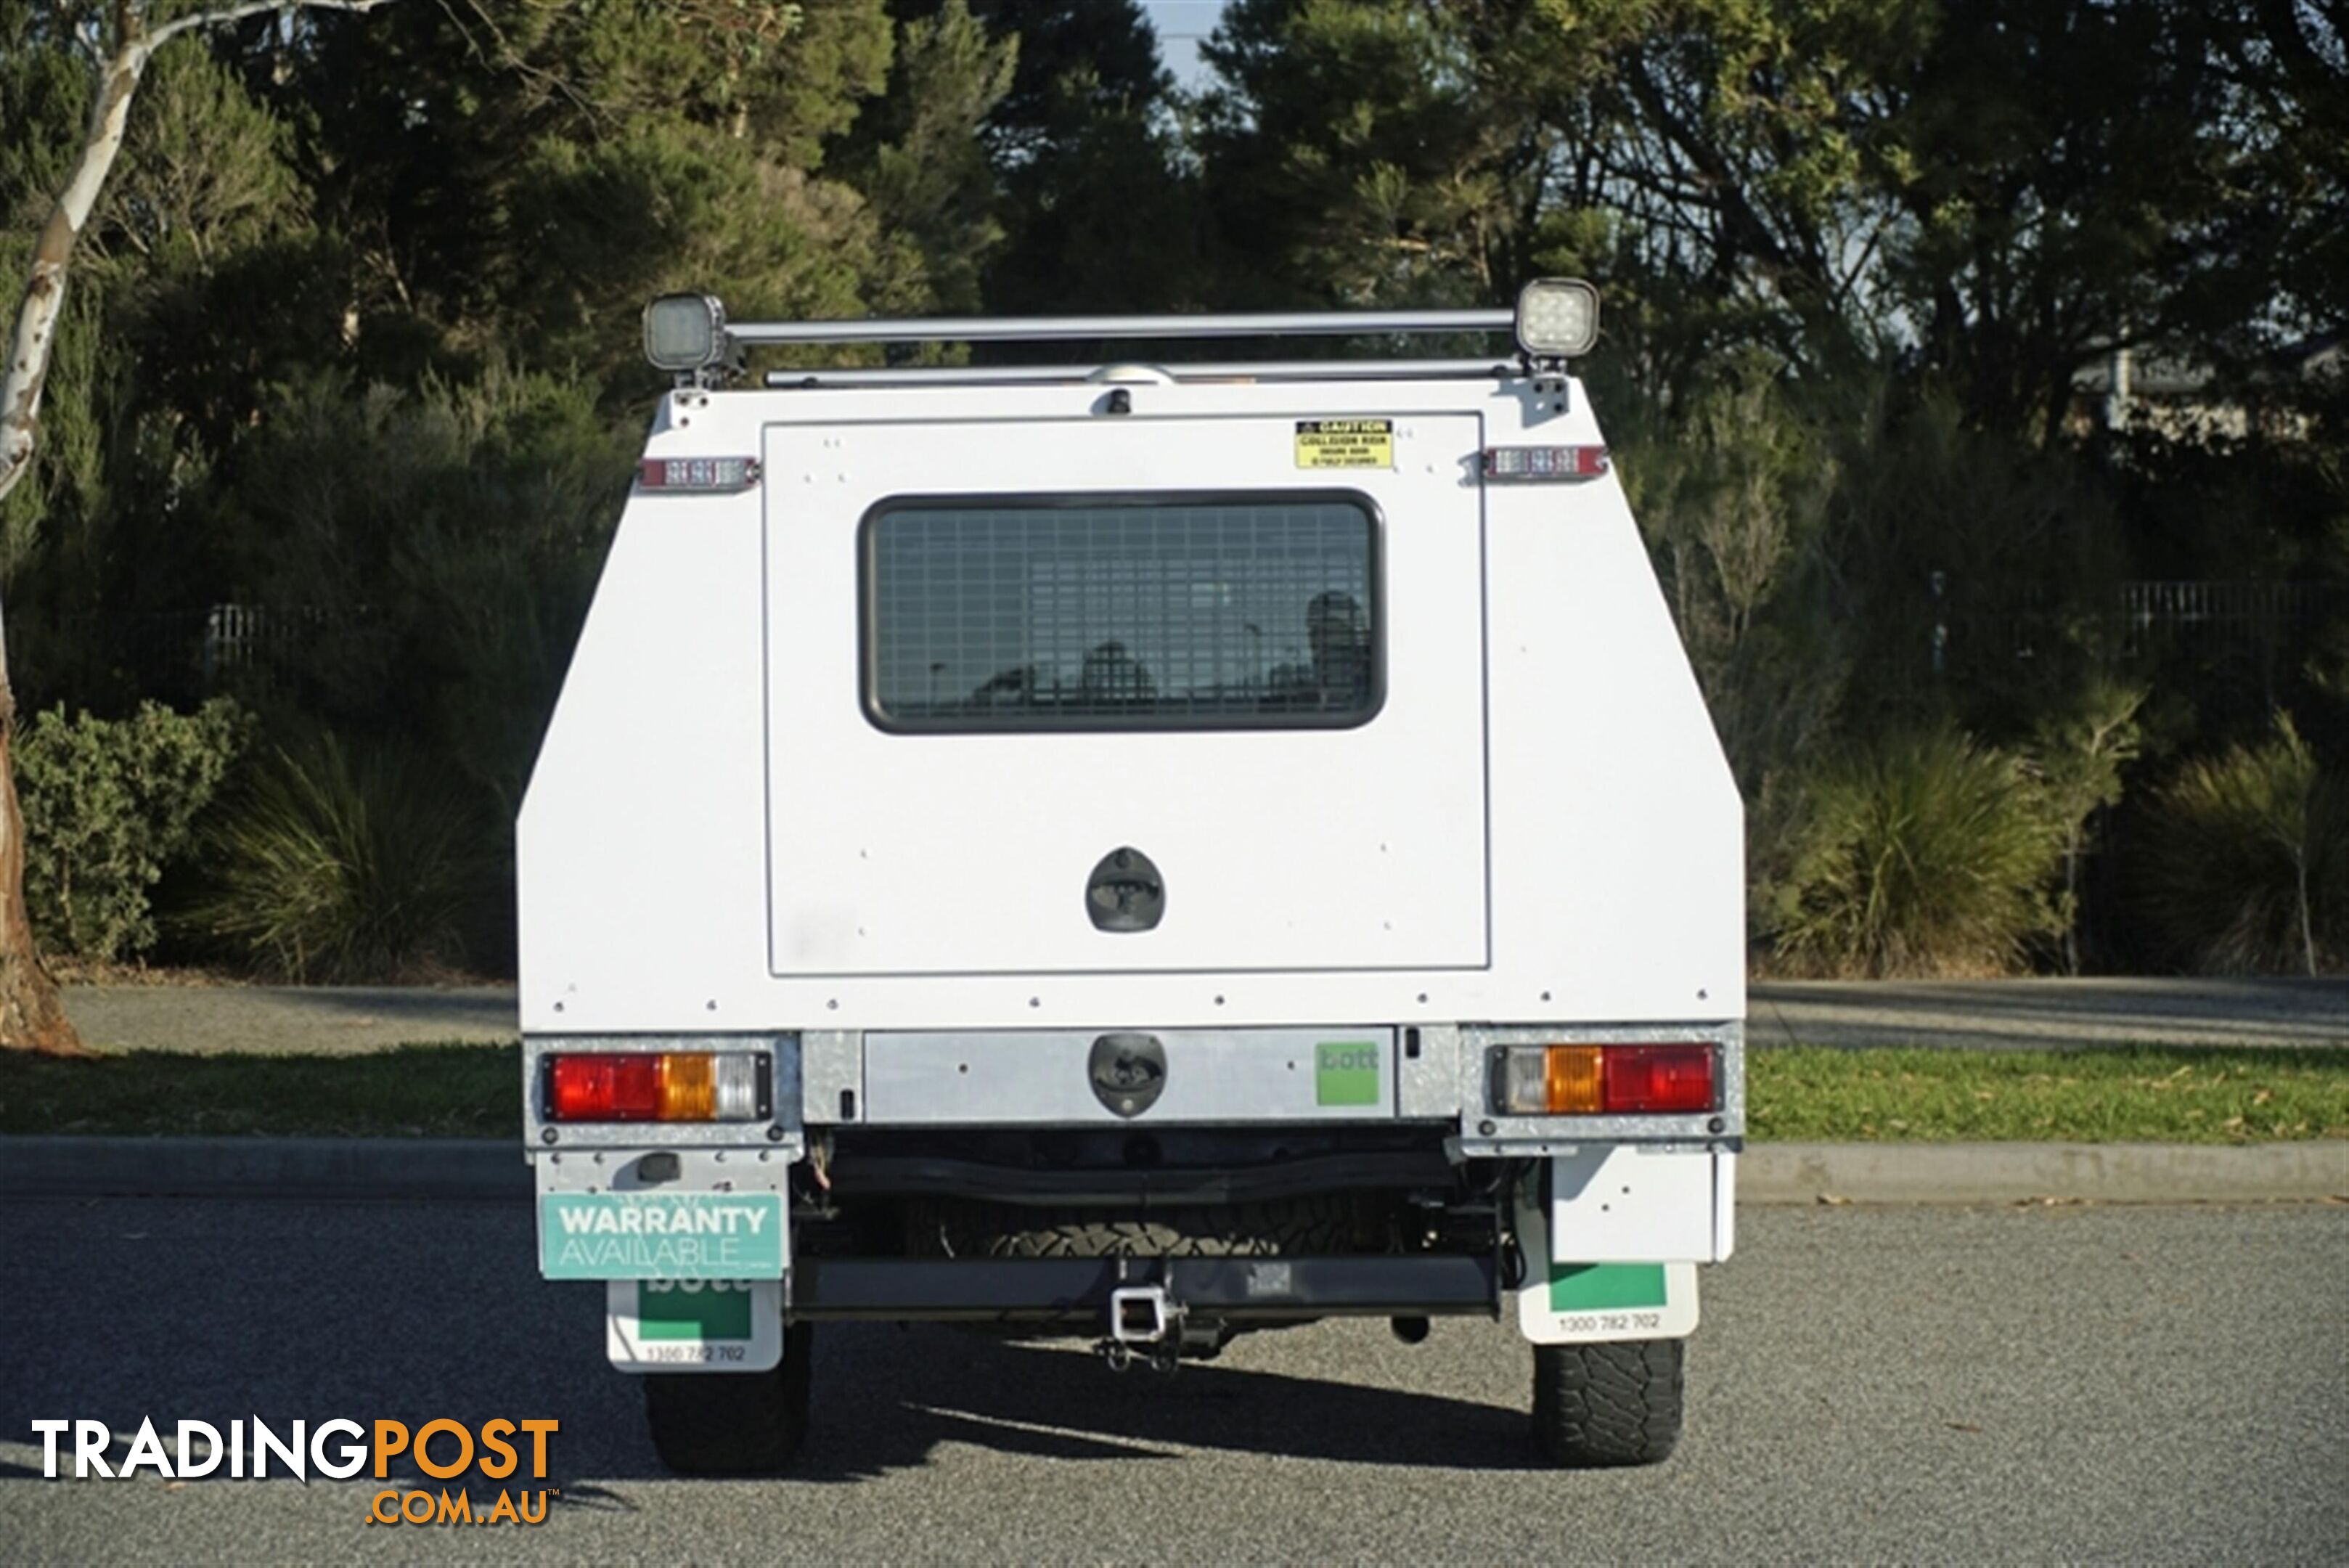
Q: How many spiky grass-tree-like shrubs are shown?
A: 3